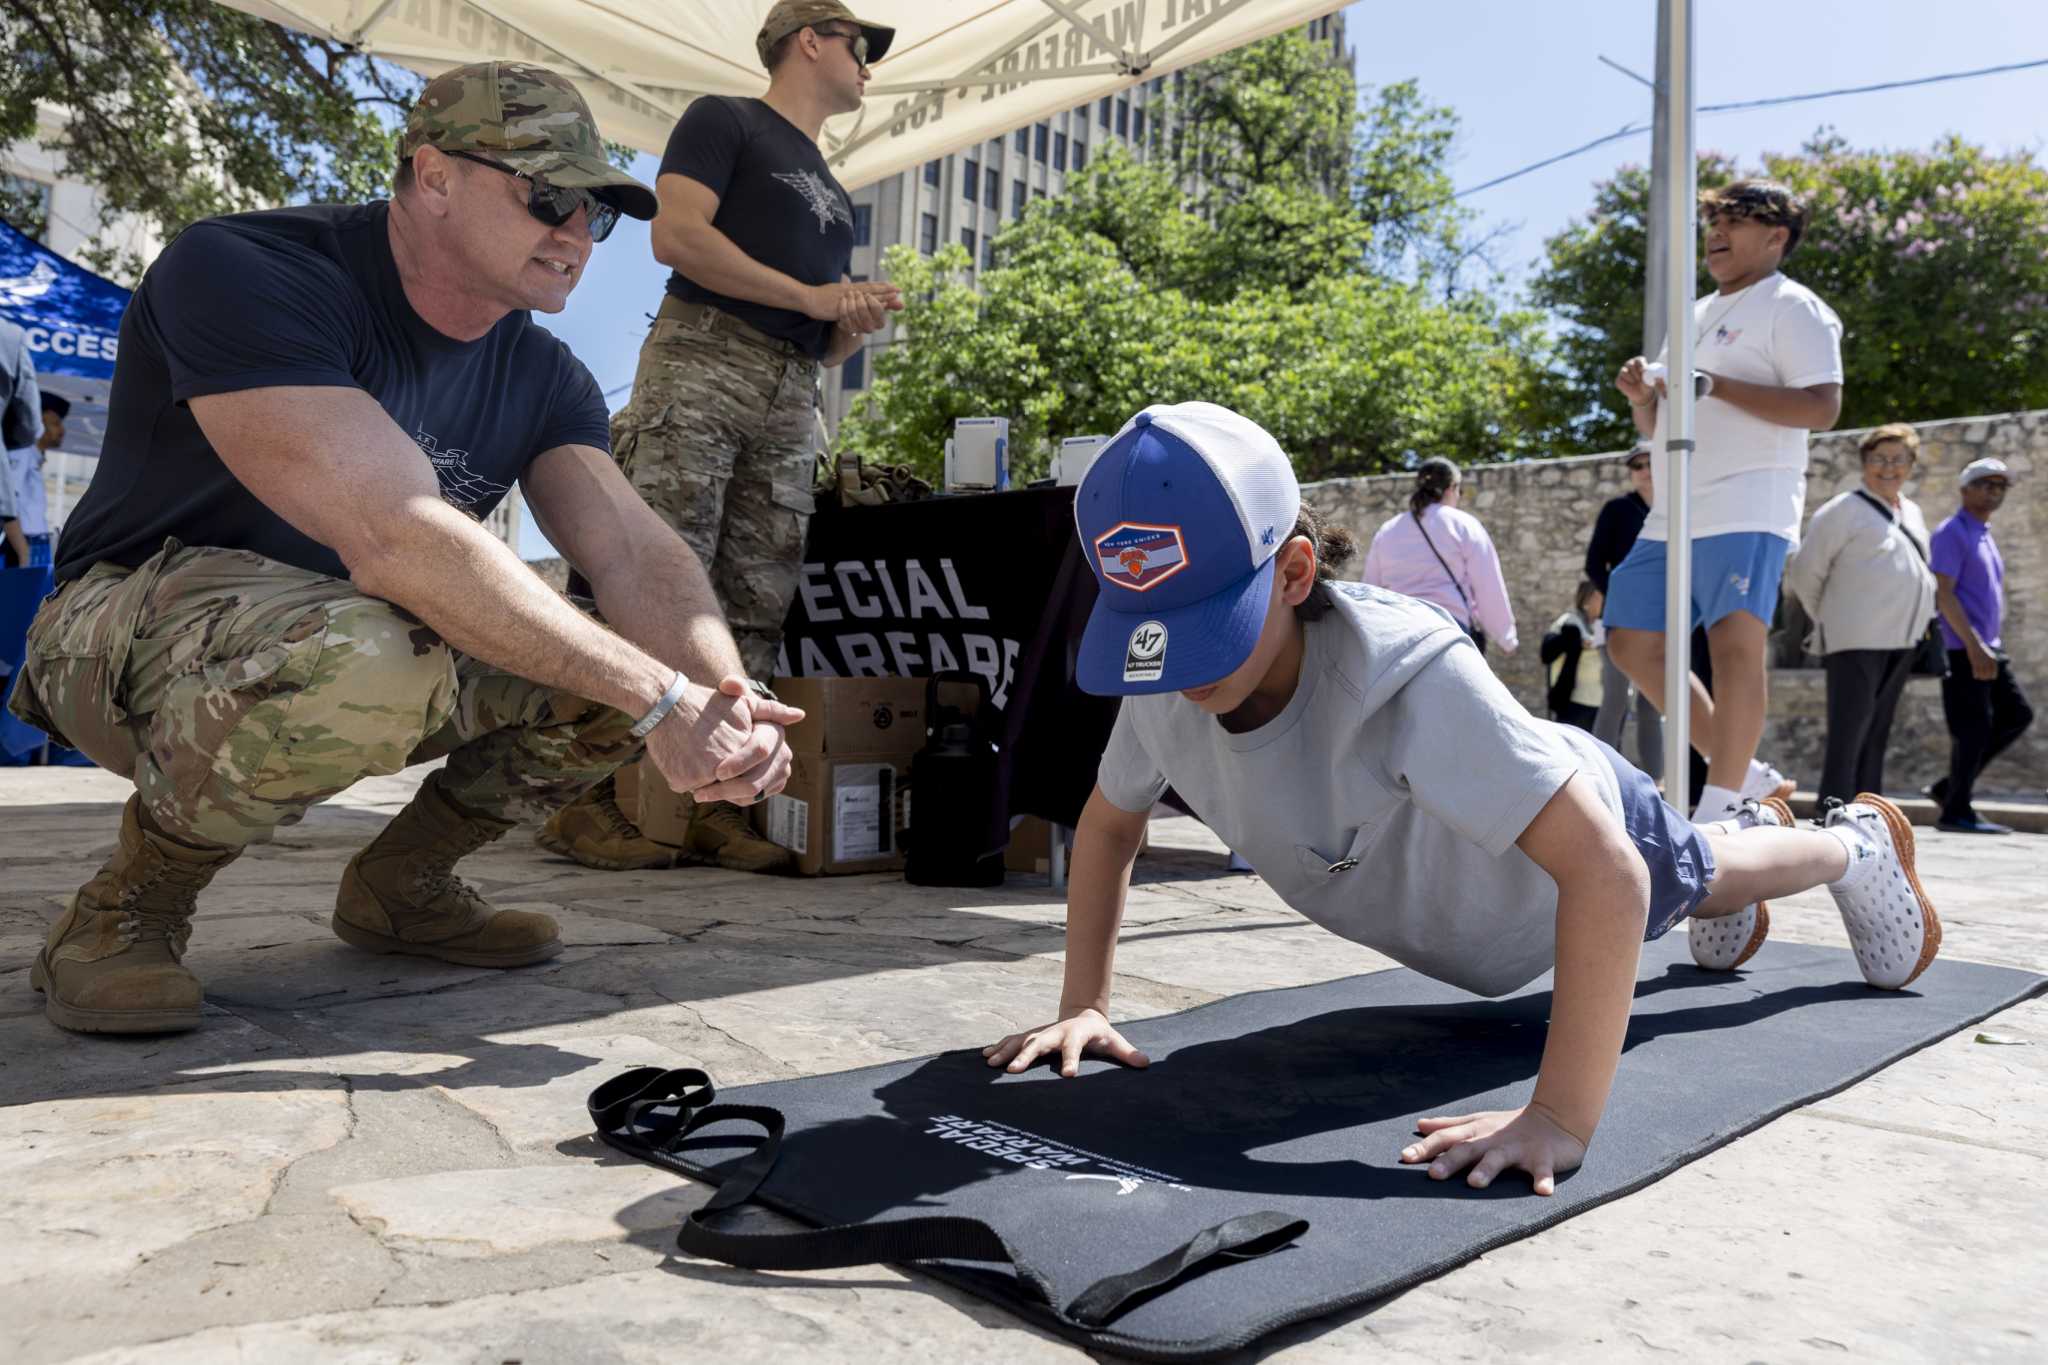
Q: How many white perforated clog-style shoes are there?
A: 2